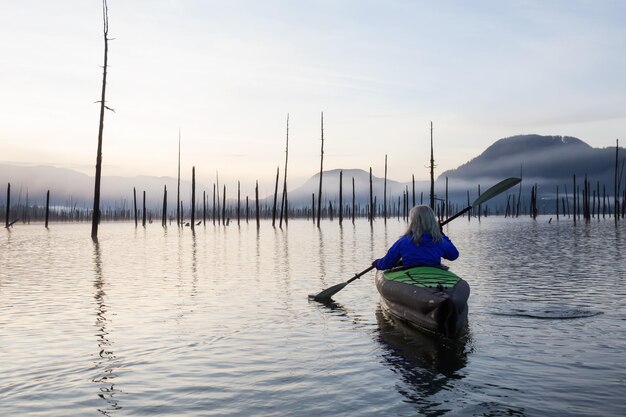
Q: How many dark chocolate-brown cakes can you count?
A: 0